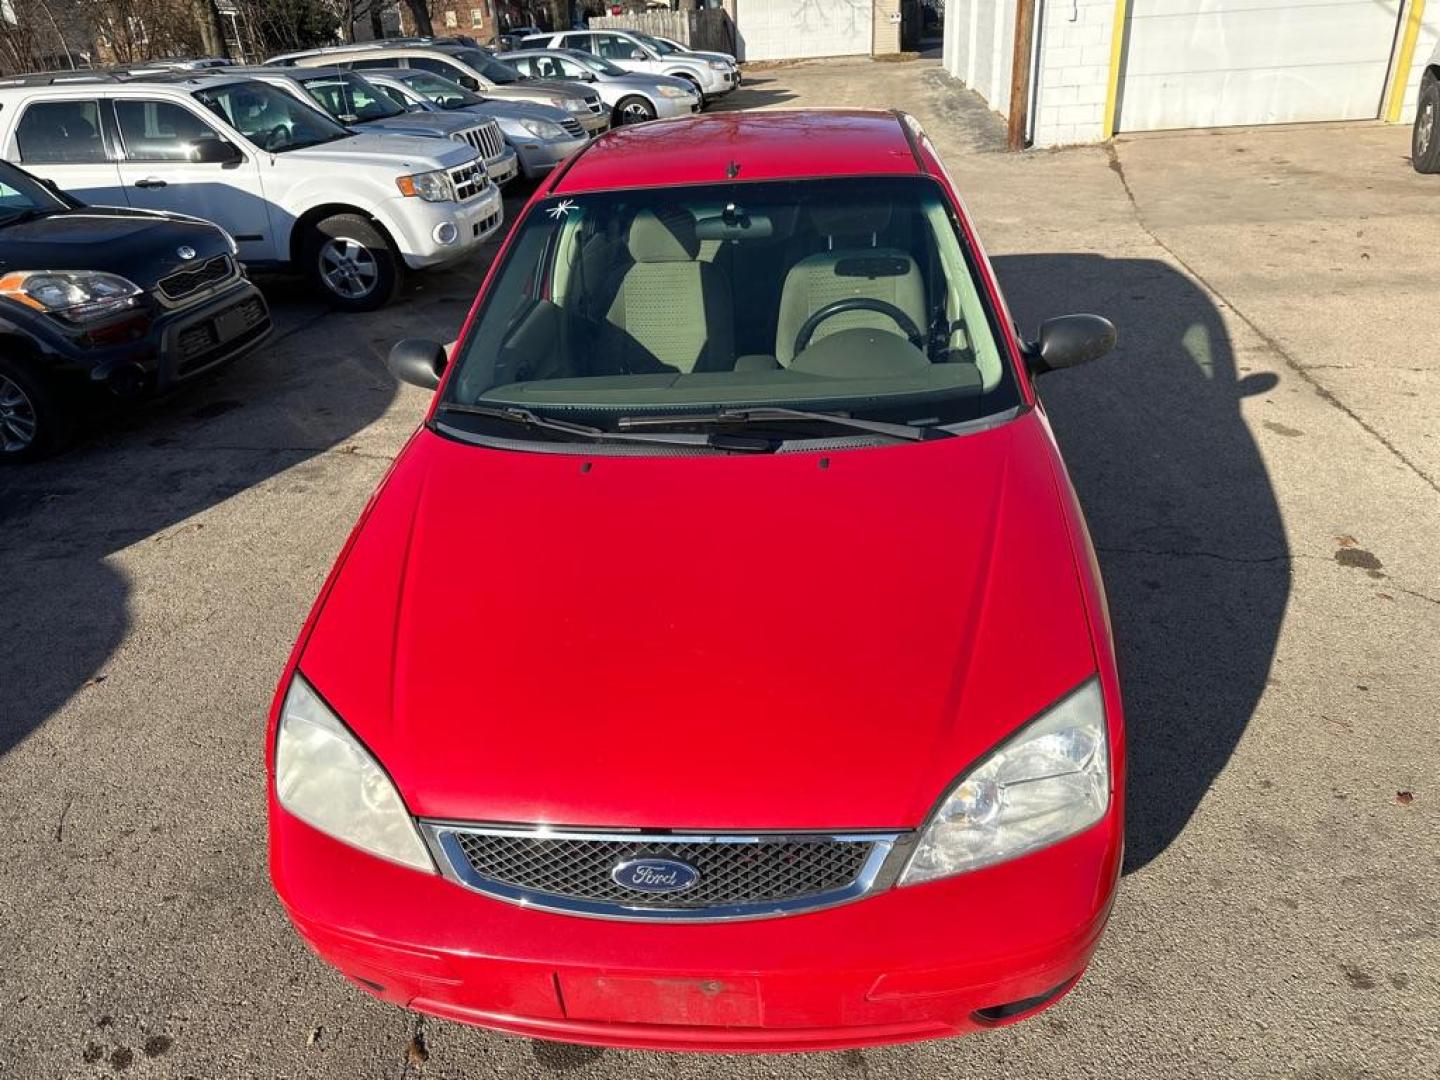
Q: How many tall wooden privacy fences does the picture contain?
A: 1